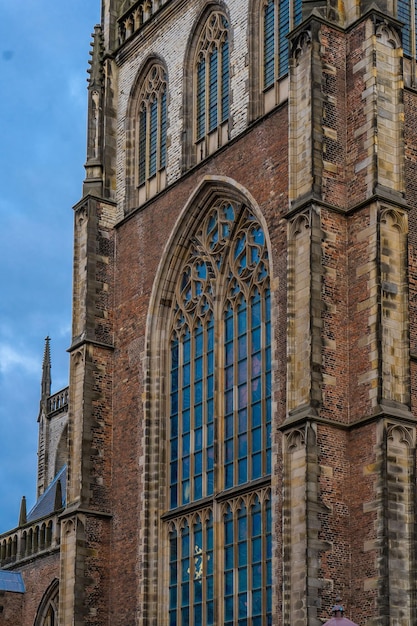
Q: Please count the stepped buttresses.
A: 3